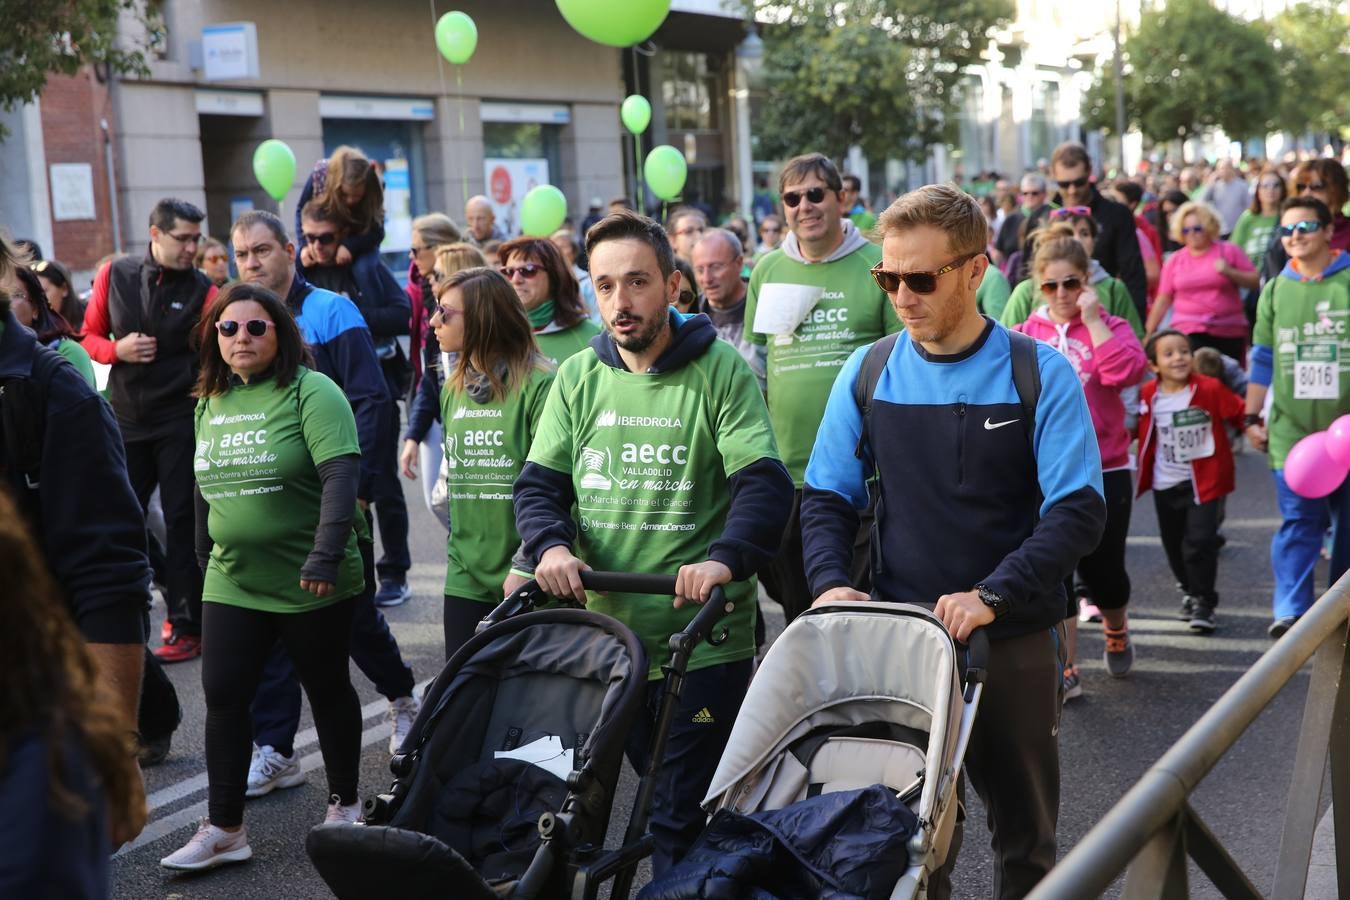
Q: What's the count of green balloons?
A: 6